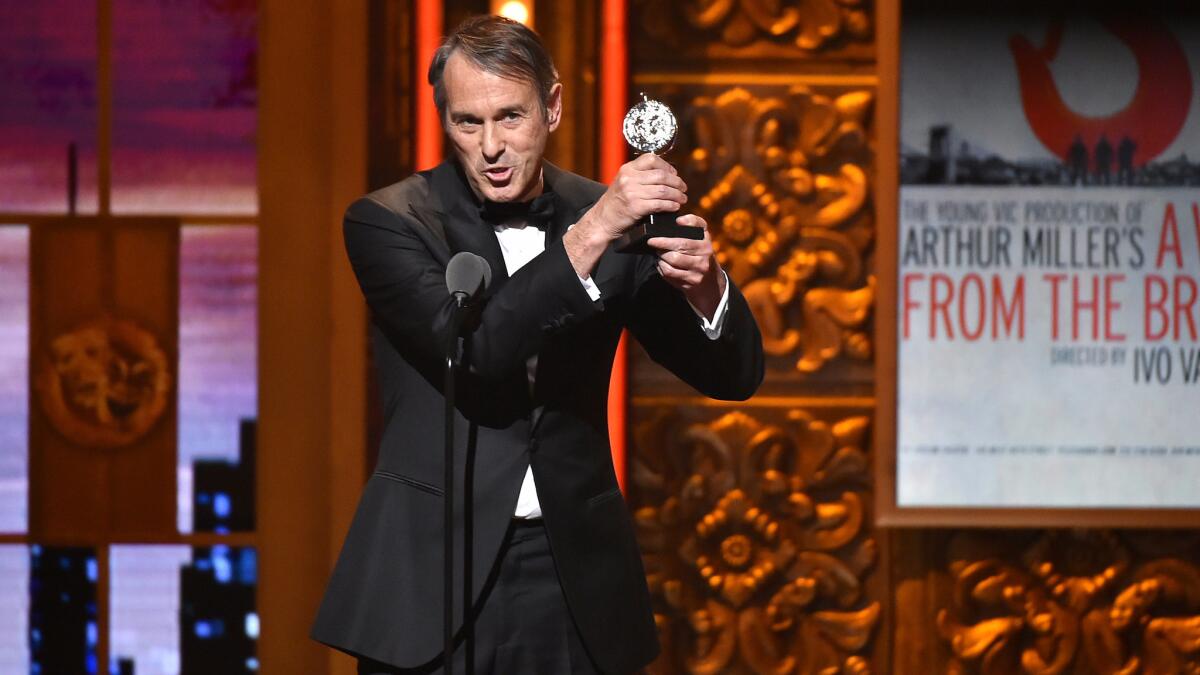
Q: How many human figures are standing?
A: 4